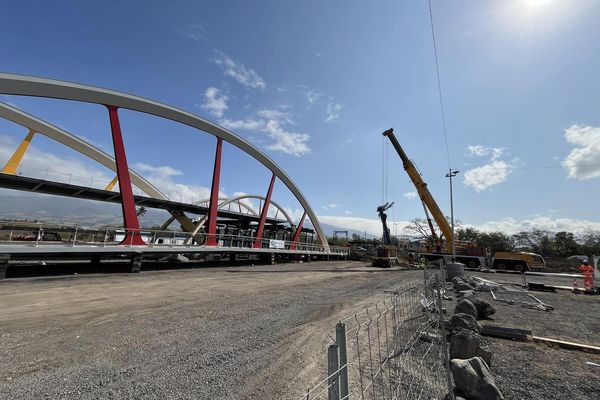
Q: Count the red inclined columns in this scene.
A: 4